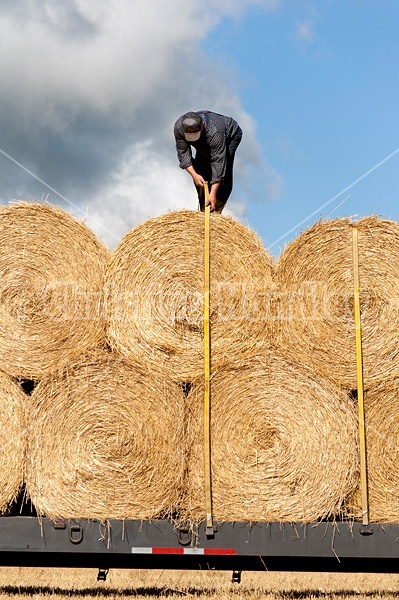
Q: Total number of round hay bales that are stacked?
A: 7